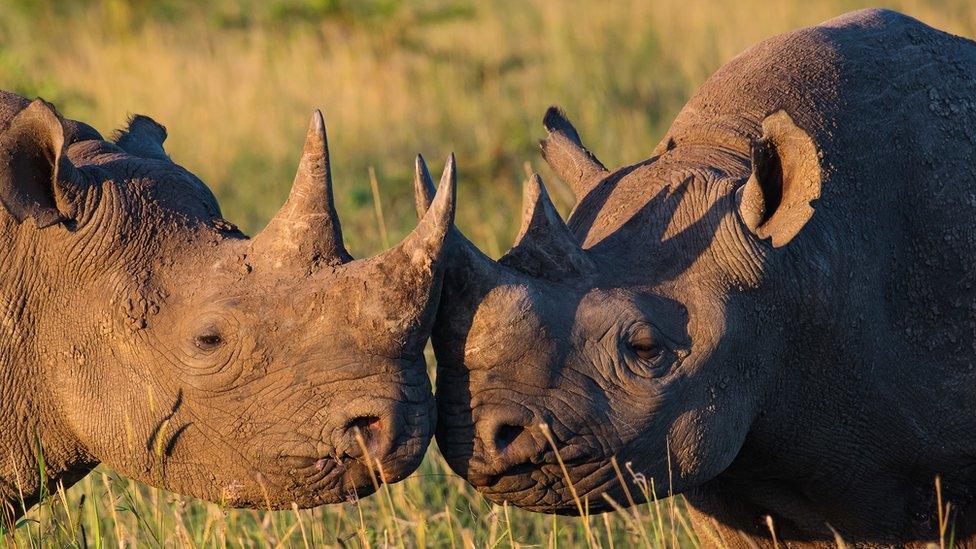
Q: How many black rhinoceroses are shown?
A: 2